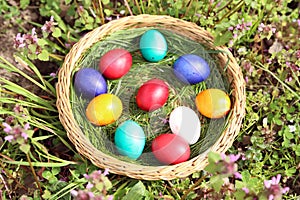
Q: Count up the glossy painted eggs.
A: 10